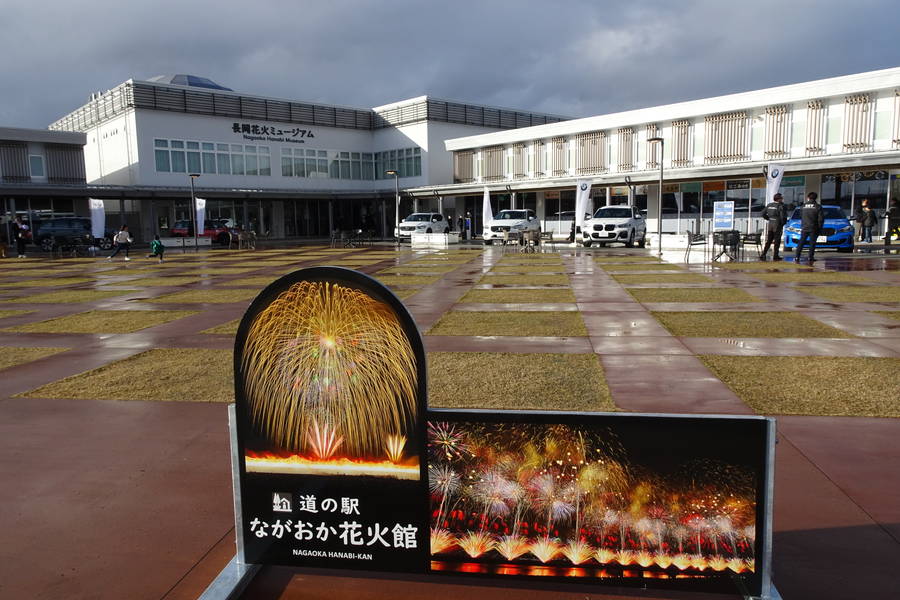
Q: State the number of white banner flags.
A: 5